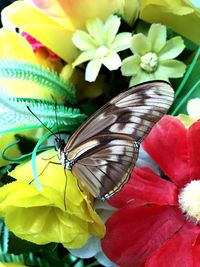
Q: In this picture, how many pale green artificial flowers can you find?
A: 2